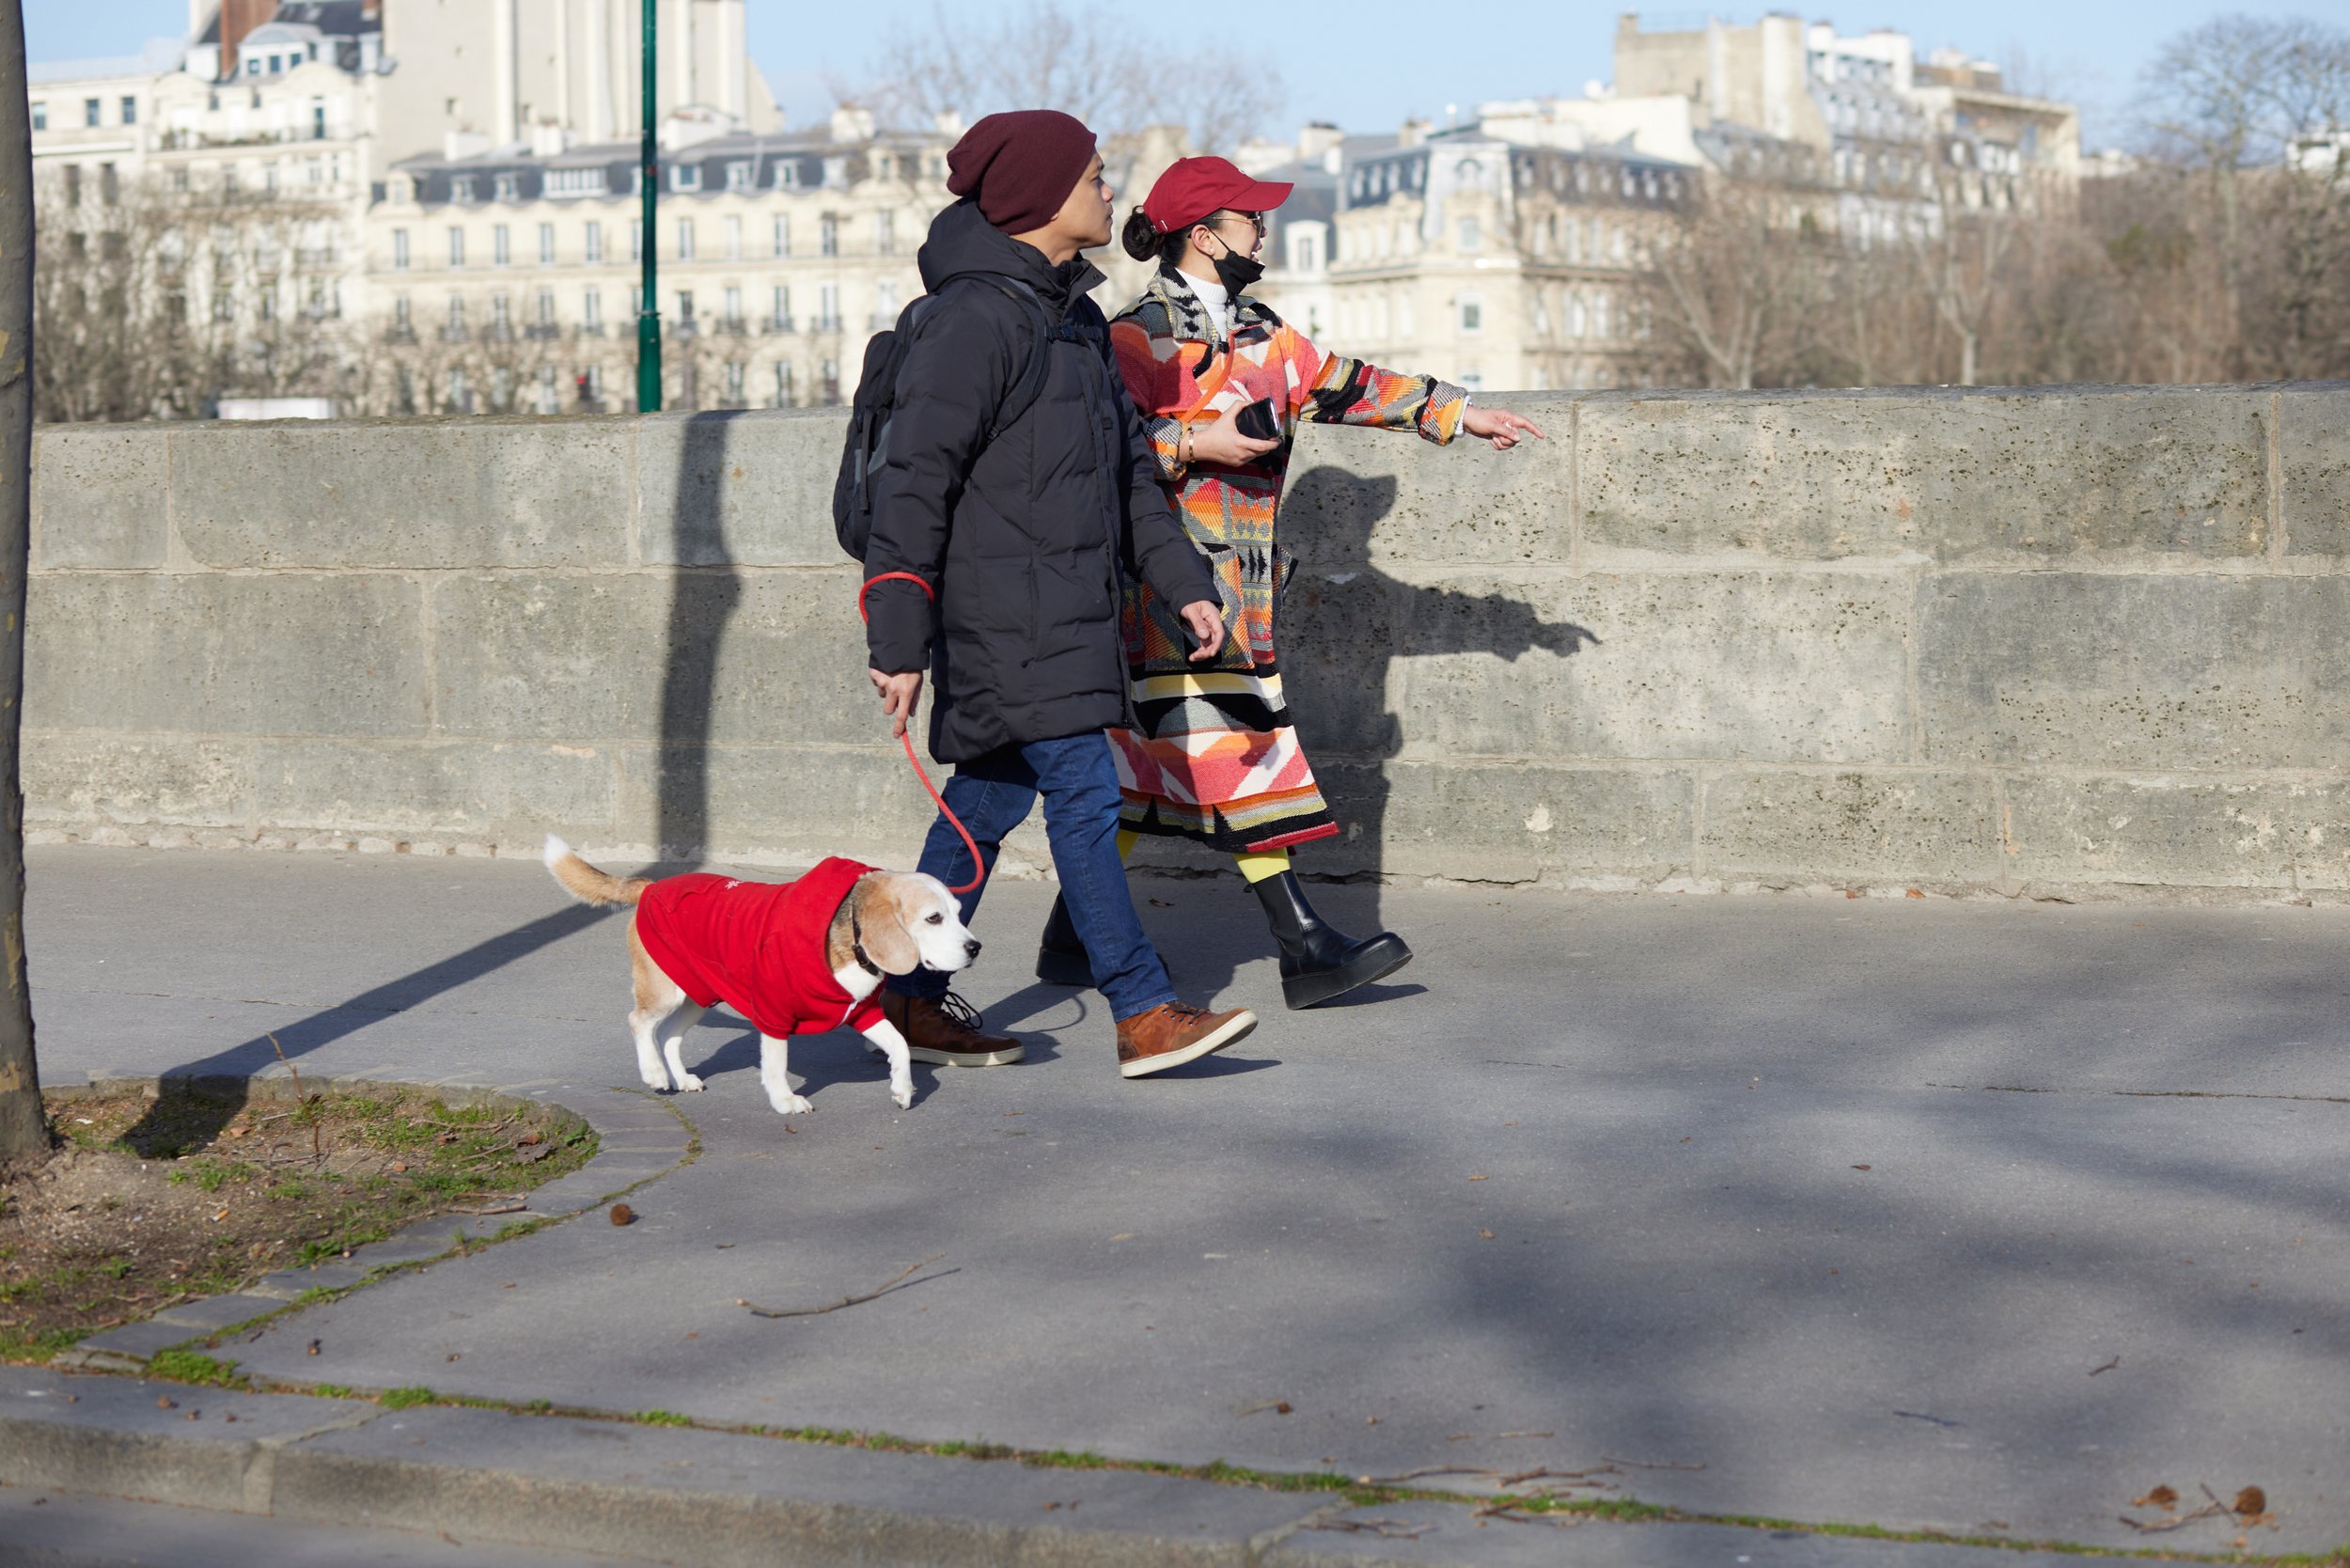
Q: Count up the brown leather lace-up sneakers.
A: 2